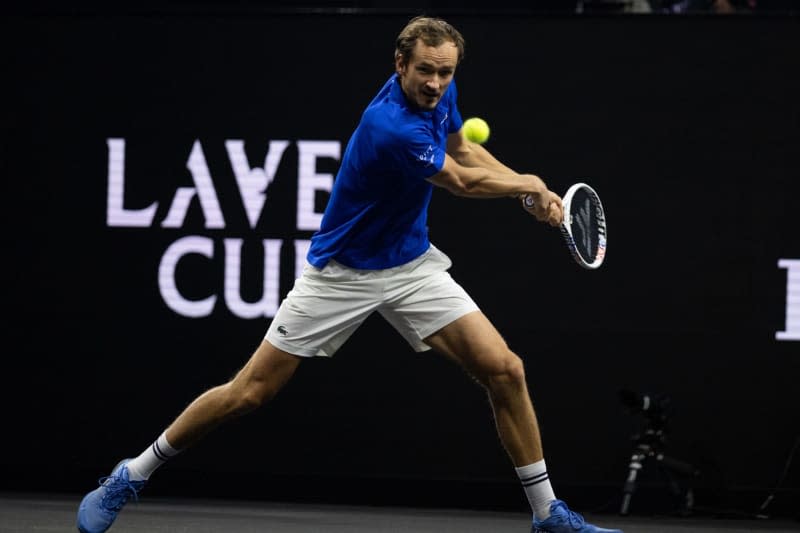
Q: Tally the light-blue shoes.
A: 2